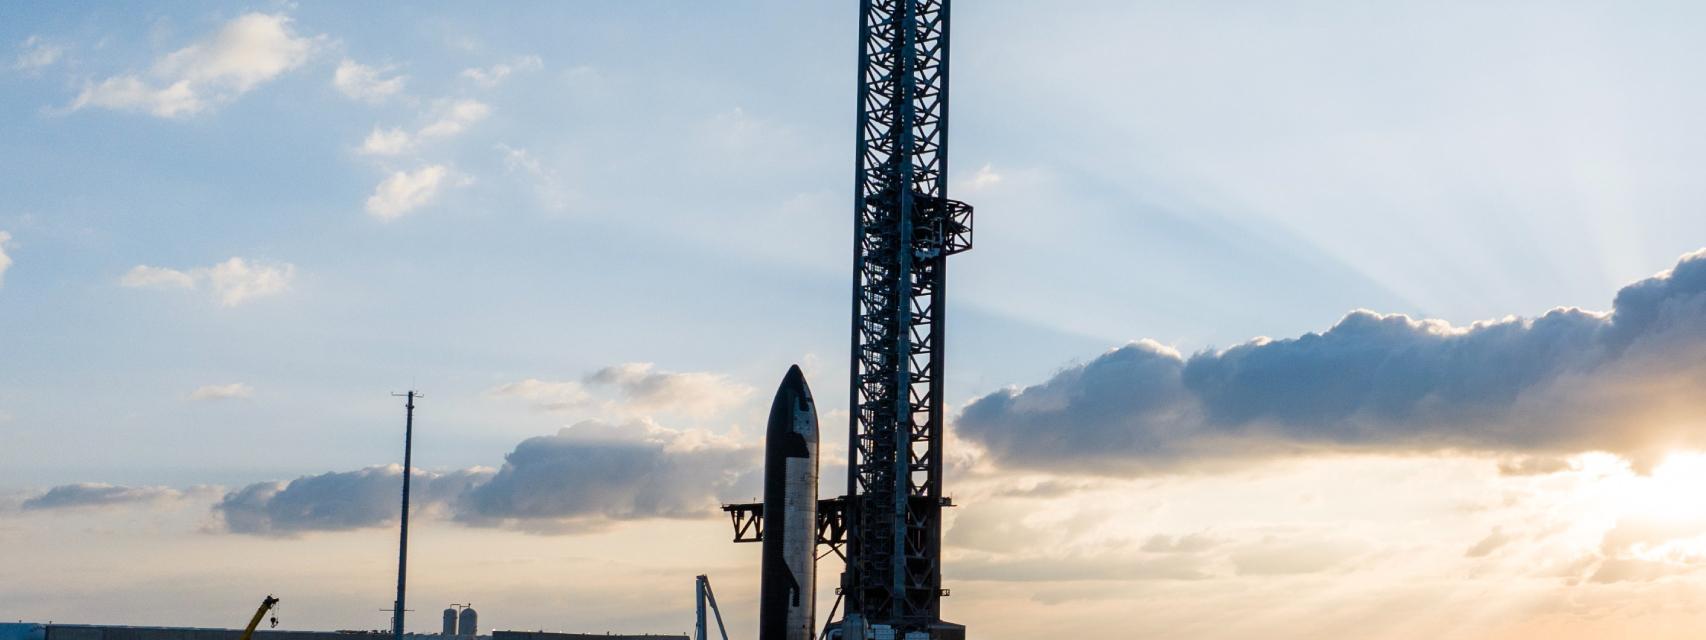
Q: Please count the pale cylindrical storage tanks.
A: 2